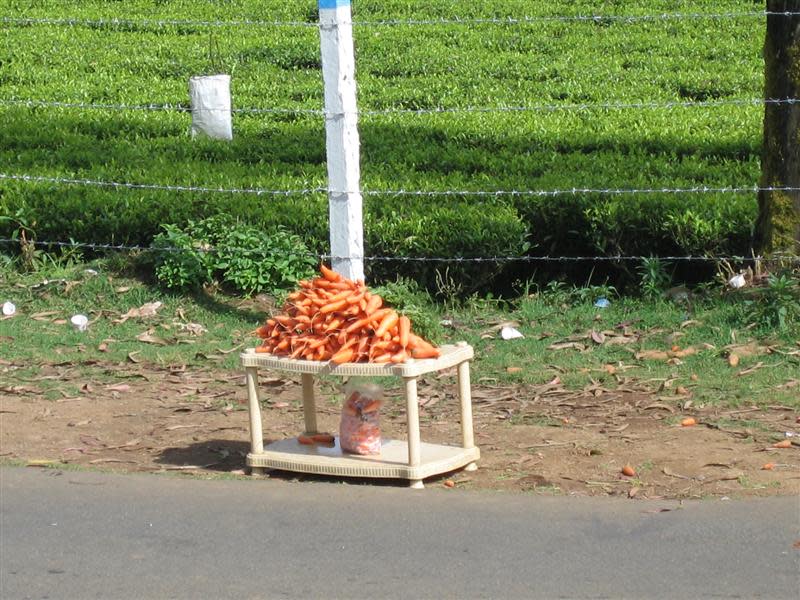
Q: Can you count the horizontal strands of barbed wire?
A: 4